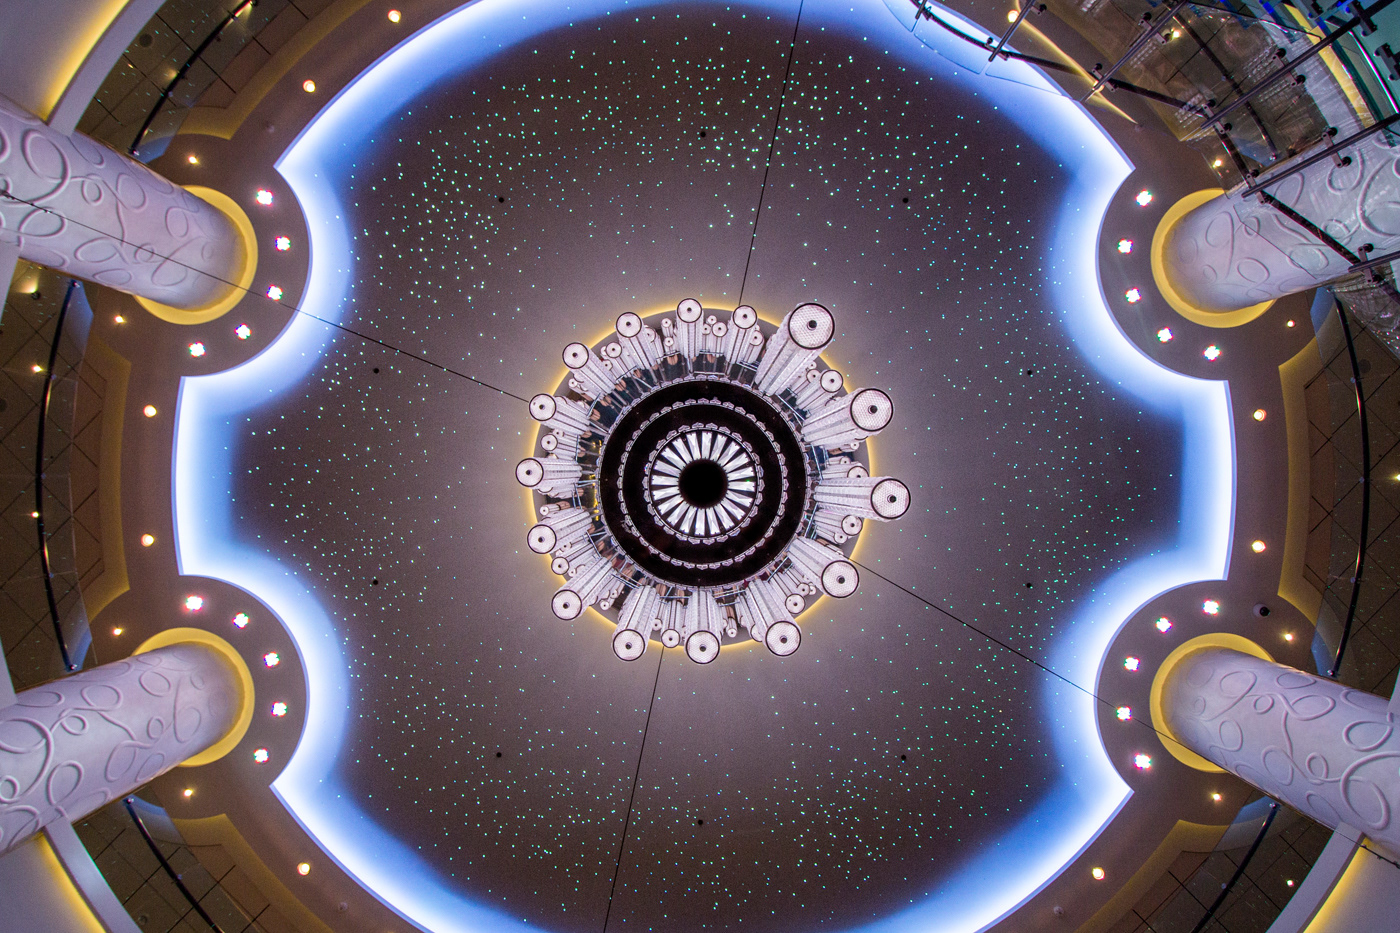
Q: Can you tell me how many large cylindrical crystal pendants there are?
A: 15